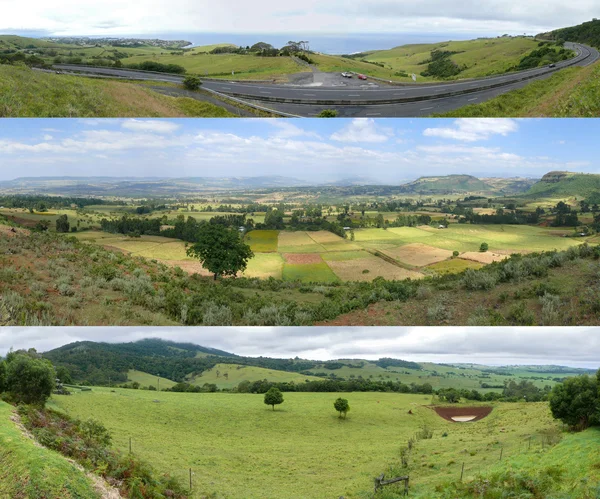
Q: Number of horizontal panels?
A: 3